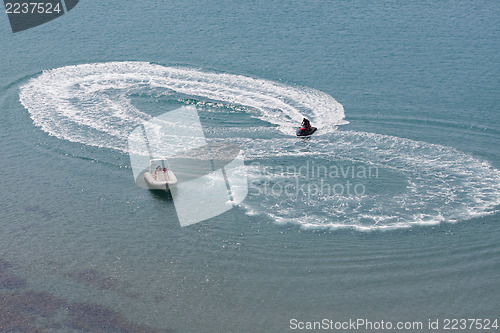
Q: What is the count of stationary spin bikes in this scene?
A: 0